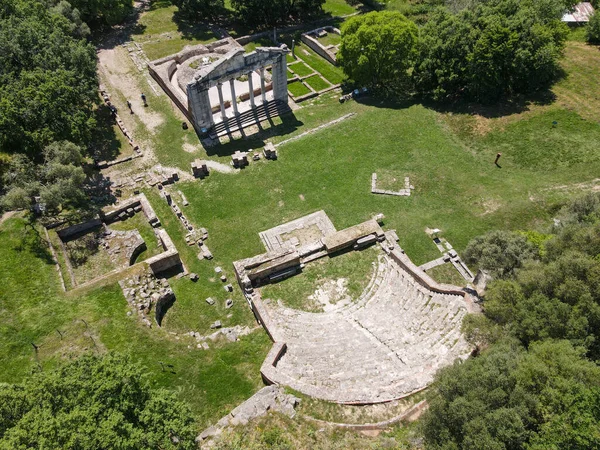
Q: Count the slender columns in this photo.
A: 4